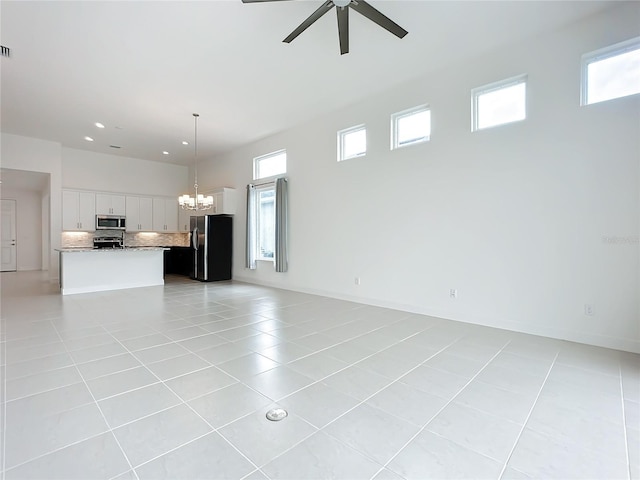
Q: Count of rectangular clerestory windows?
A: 5